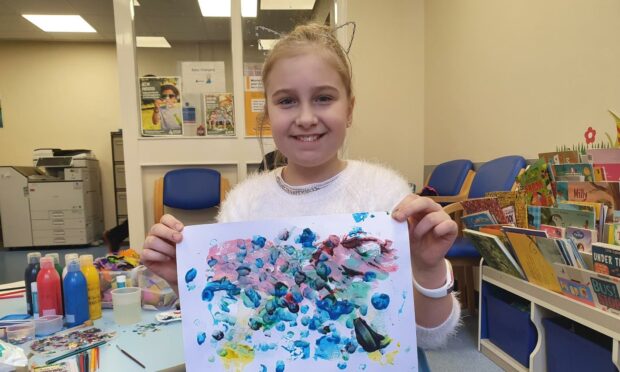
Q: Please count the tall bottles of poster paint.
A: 6